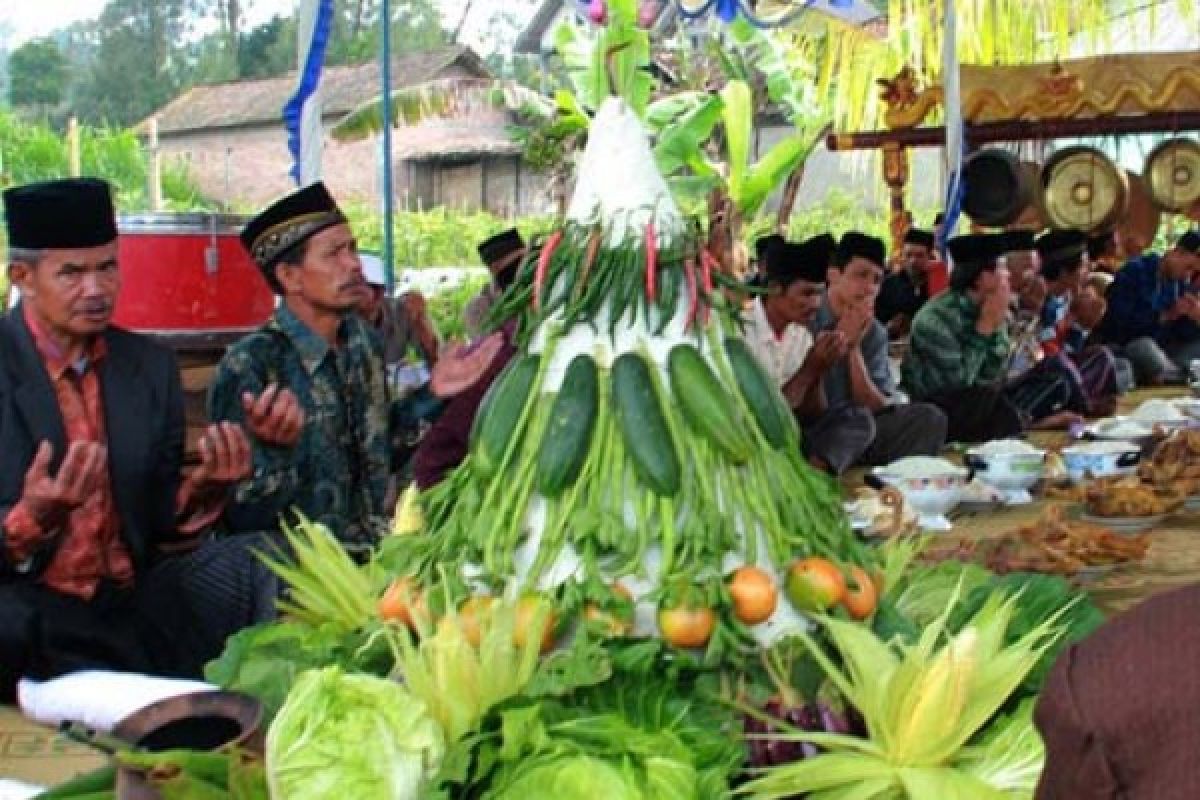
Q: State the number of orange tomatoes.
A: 8